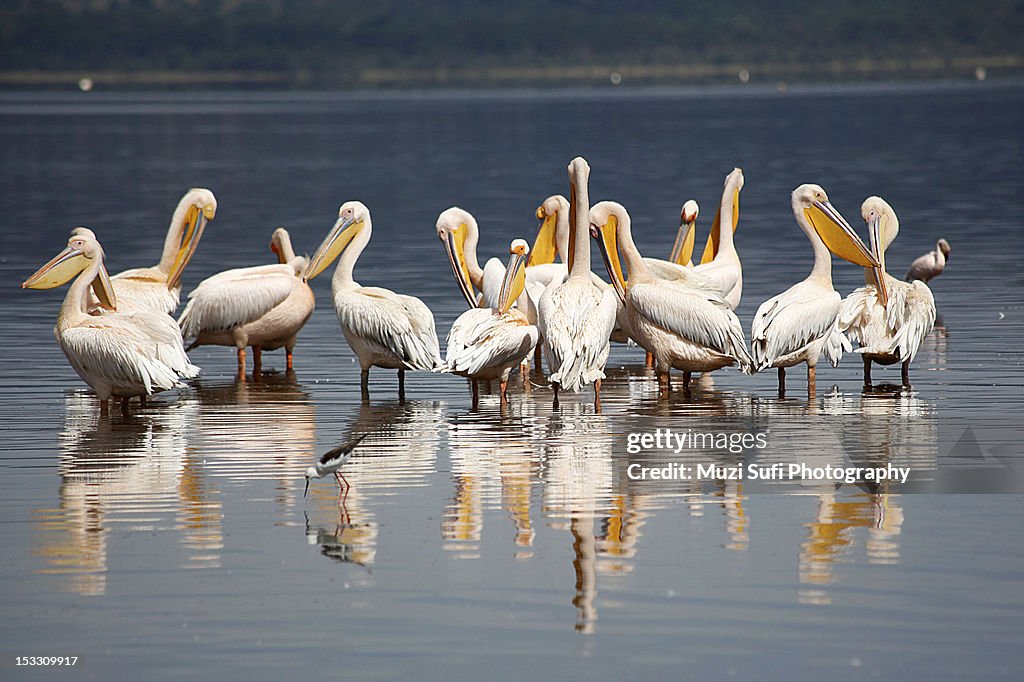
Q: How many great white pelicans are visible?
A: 14